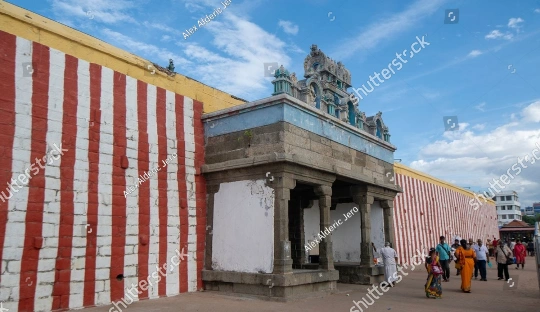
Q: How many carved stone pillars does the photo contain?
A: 4